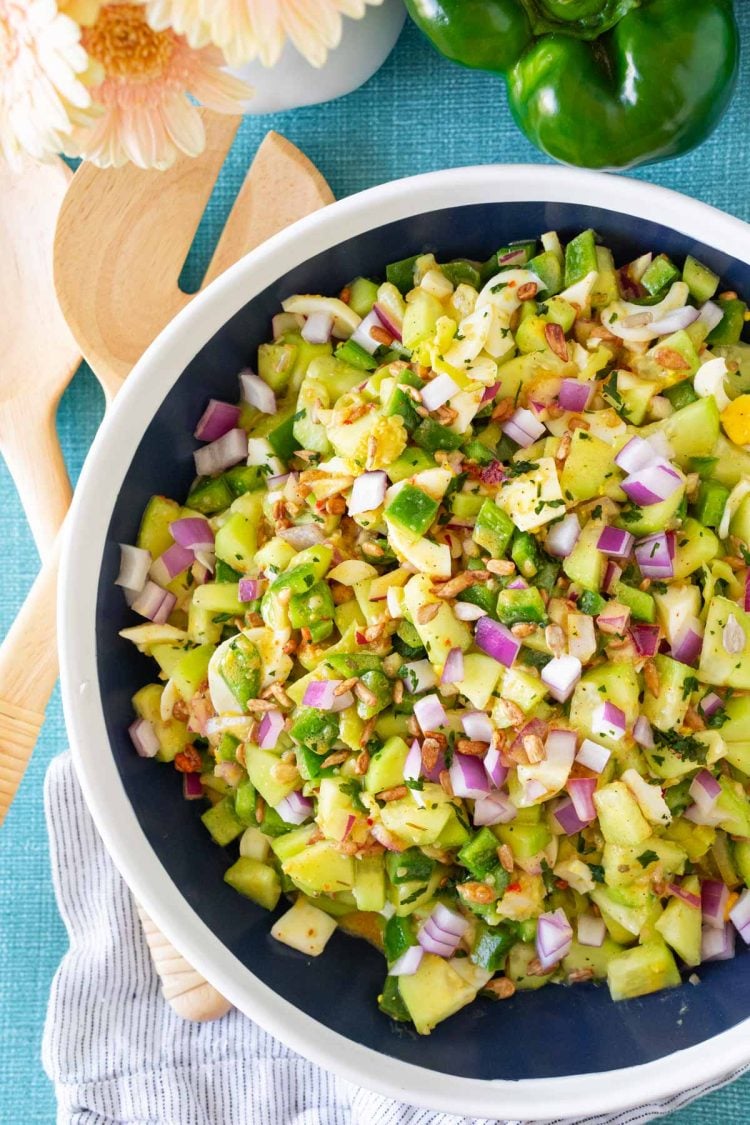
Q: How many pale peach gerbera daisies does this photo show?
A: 3